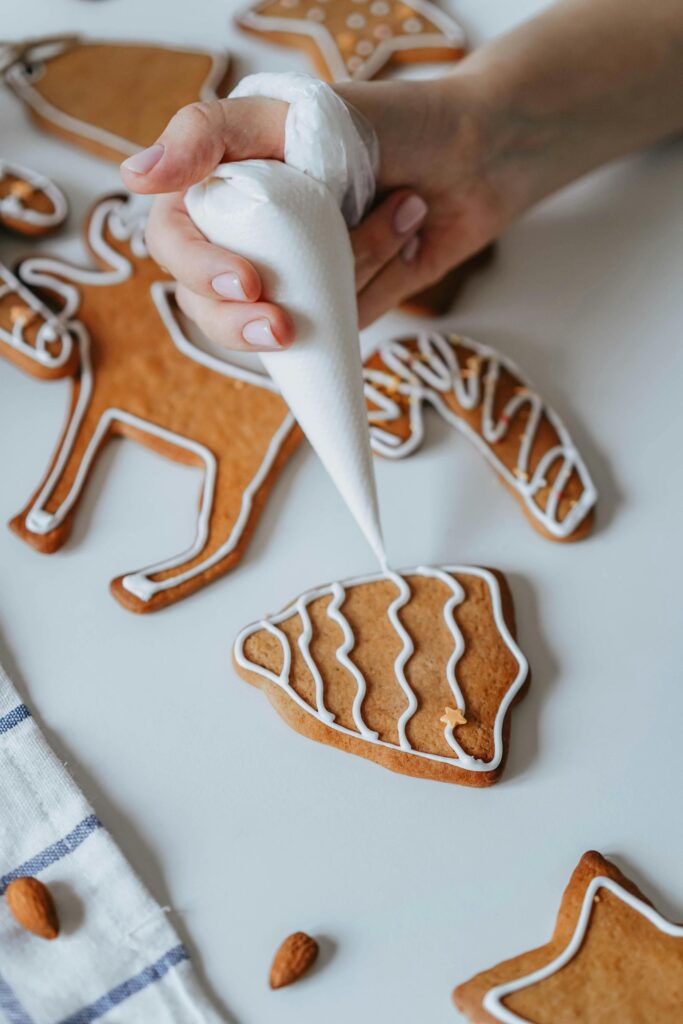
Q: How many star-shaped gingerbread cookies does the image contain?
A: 2